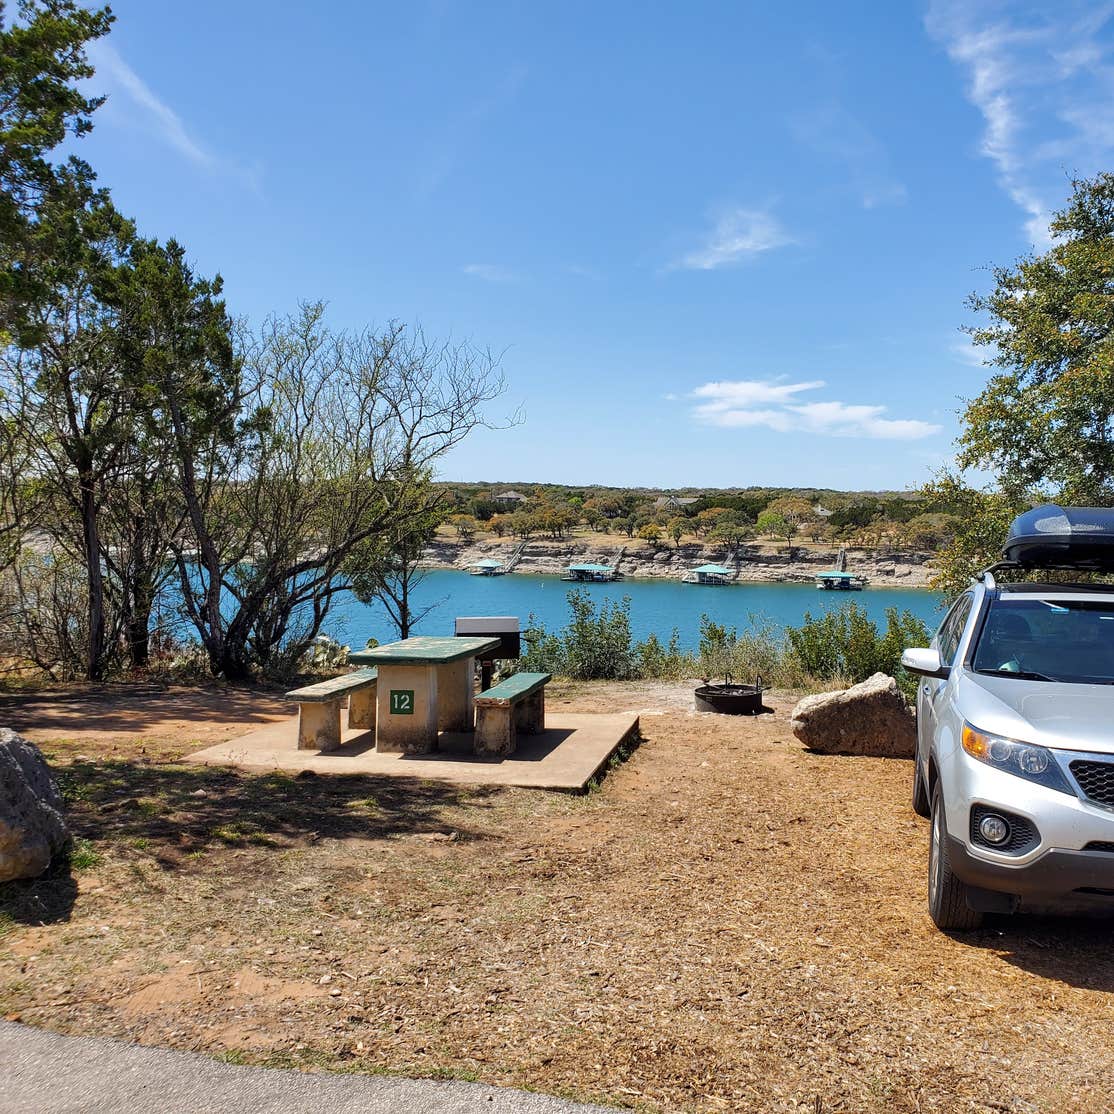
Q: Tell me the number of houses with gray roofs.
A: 3